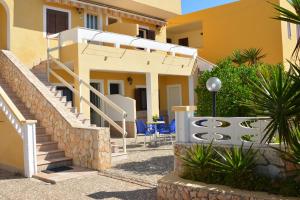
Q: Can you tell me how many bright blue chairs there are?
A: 3